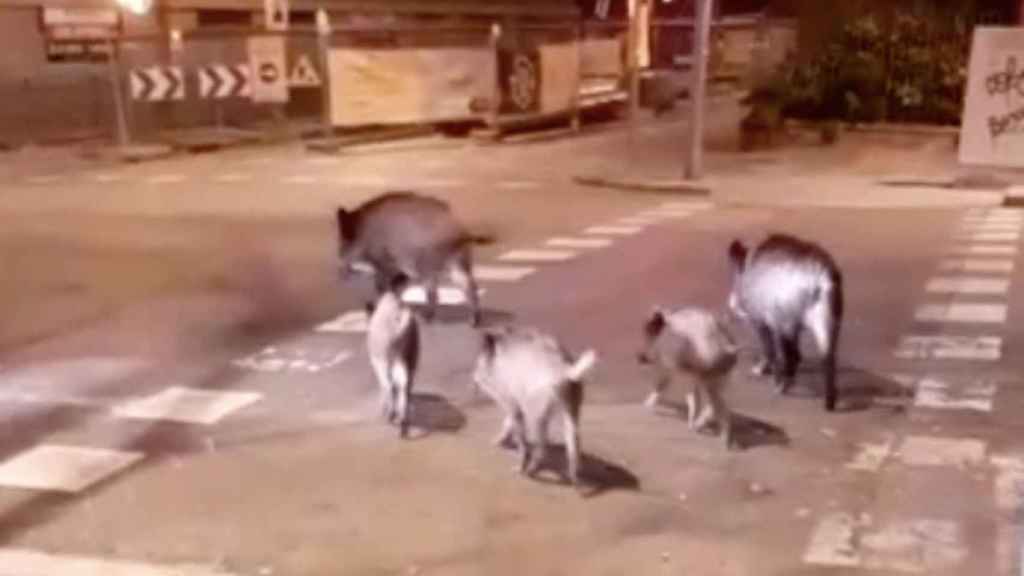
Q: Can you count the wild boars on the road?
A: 5